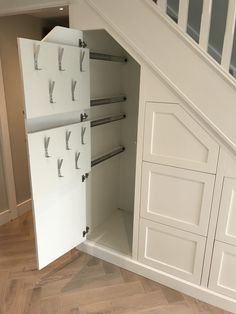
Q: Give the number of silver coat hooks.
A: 10